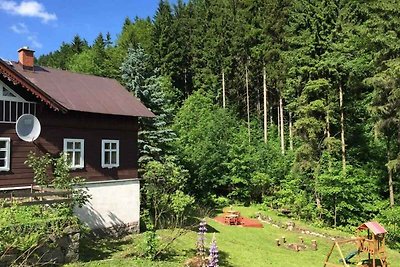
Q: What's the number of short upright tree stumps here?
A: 4